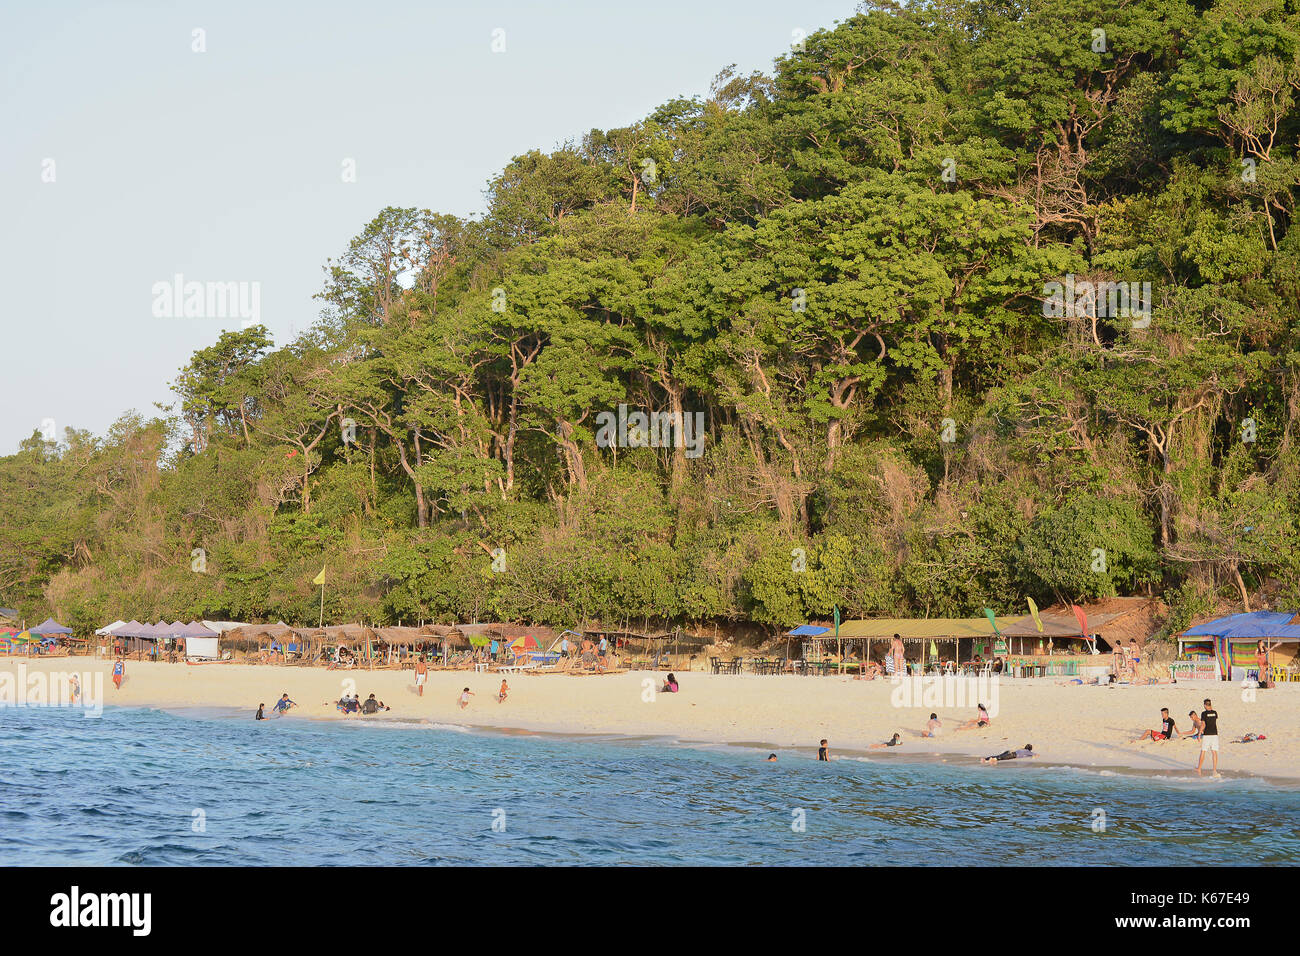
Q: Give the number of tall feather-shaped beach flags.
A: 4